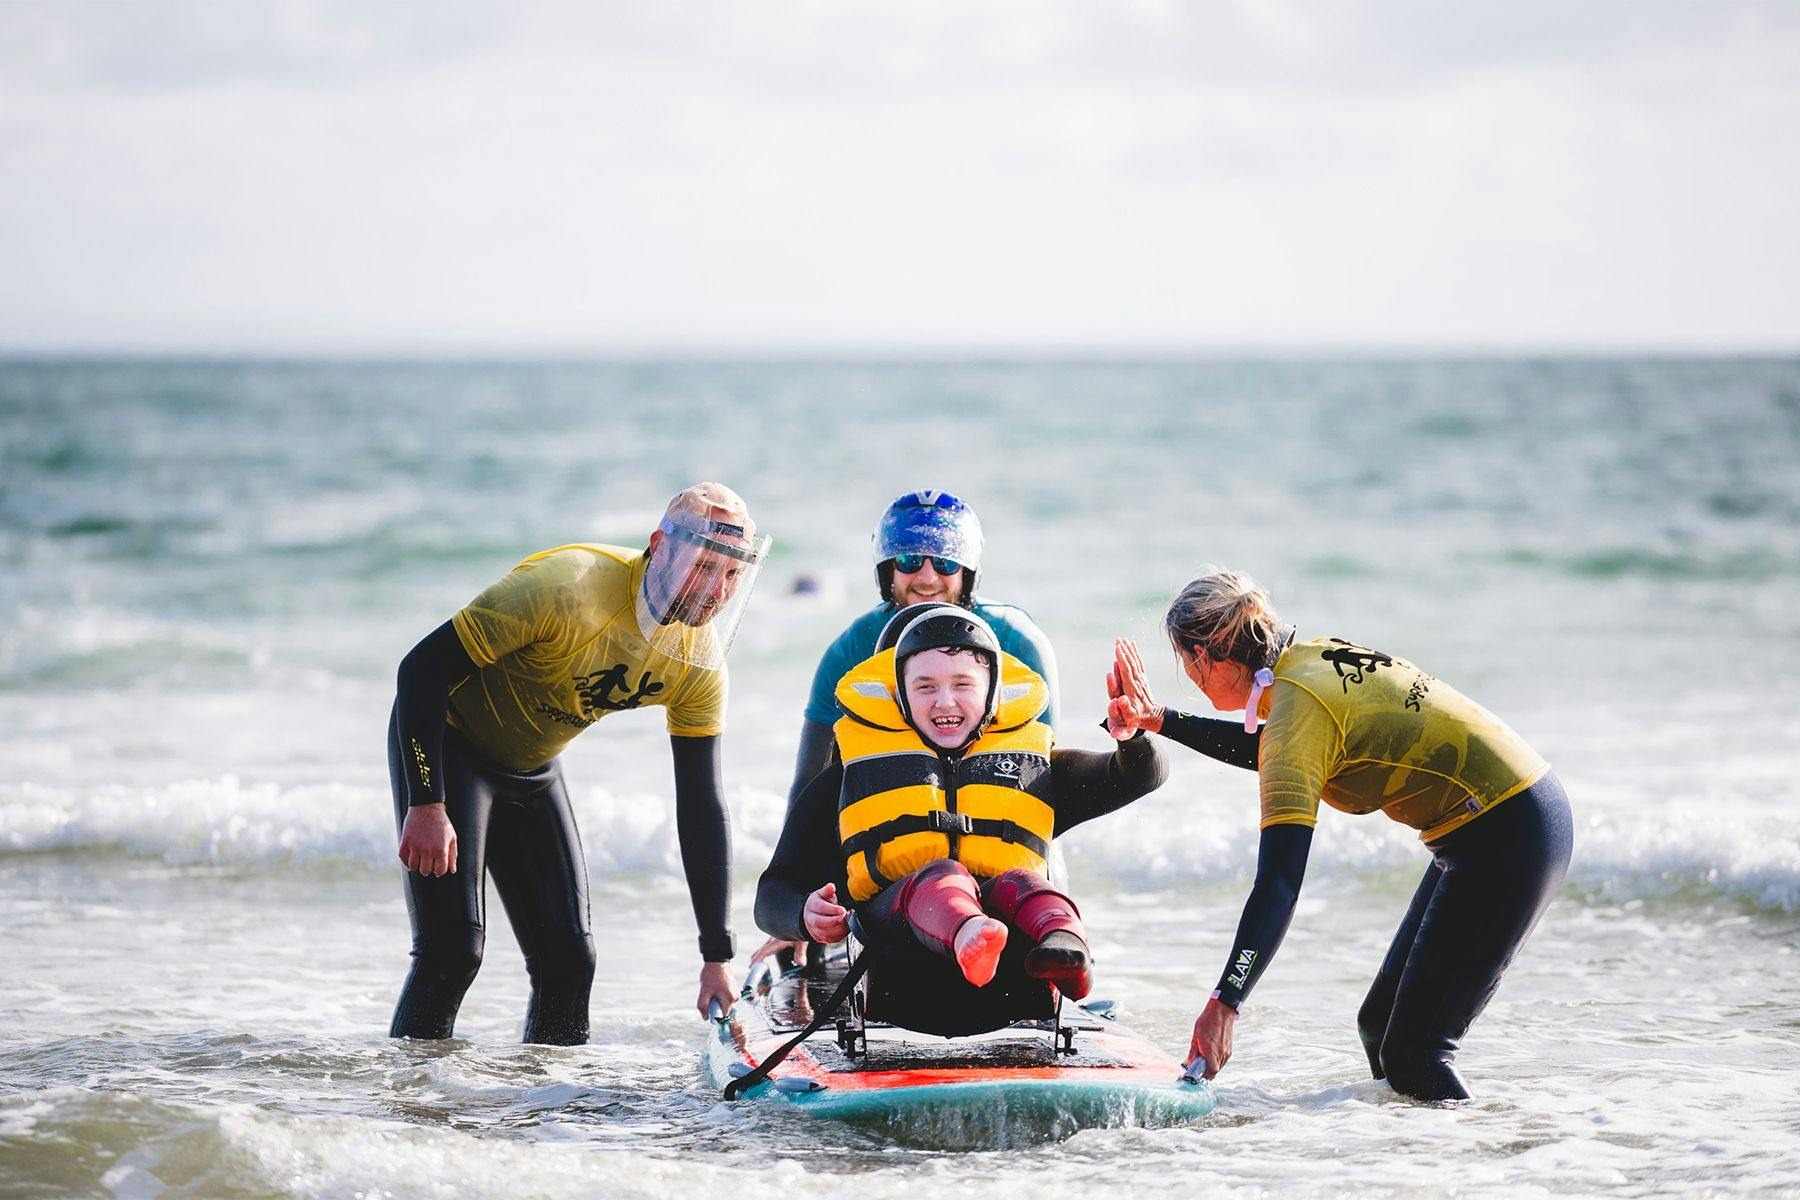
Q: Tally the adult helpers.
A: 3